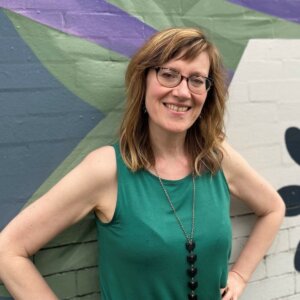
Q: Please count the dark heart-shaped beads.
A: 5